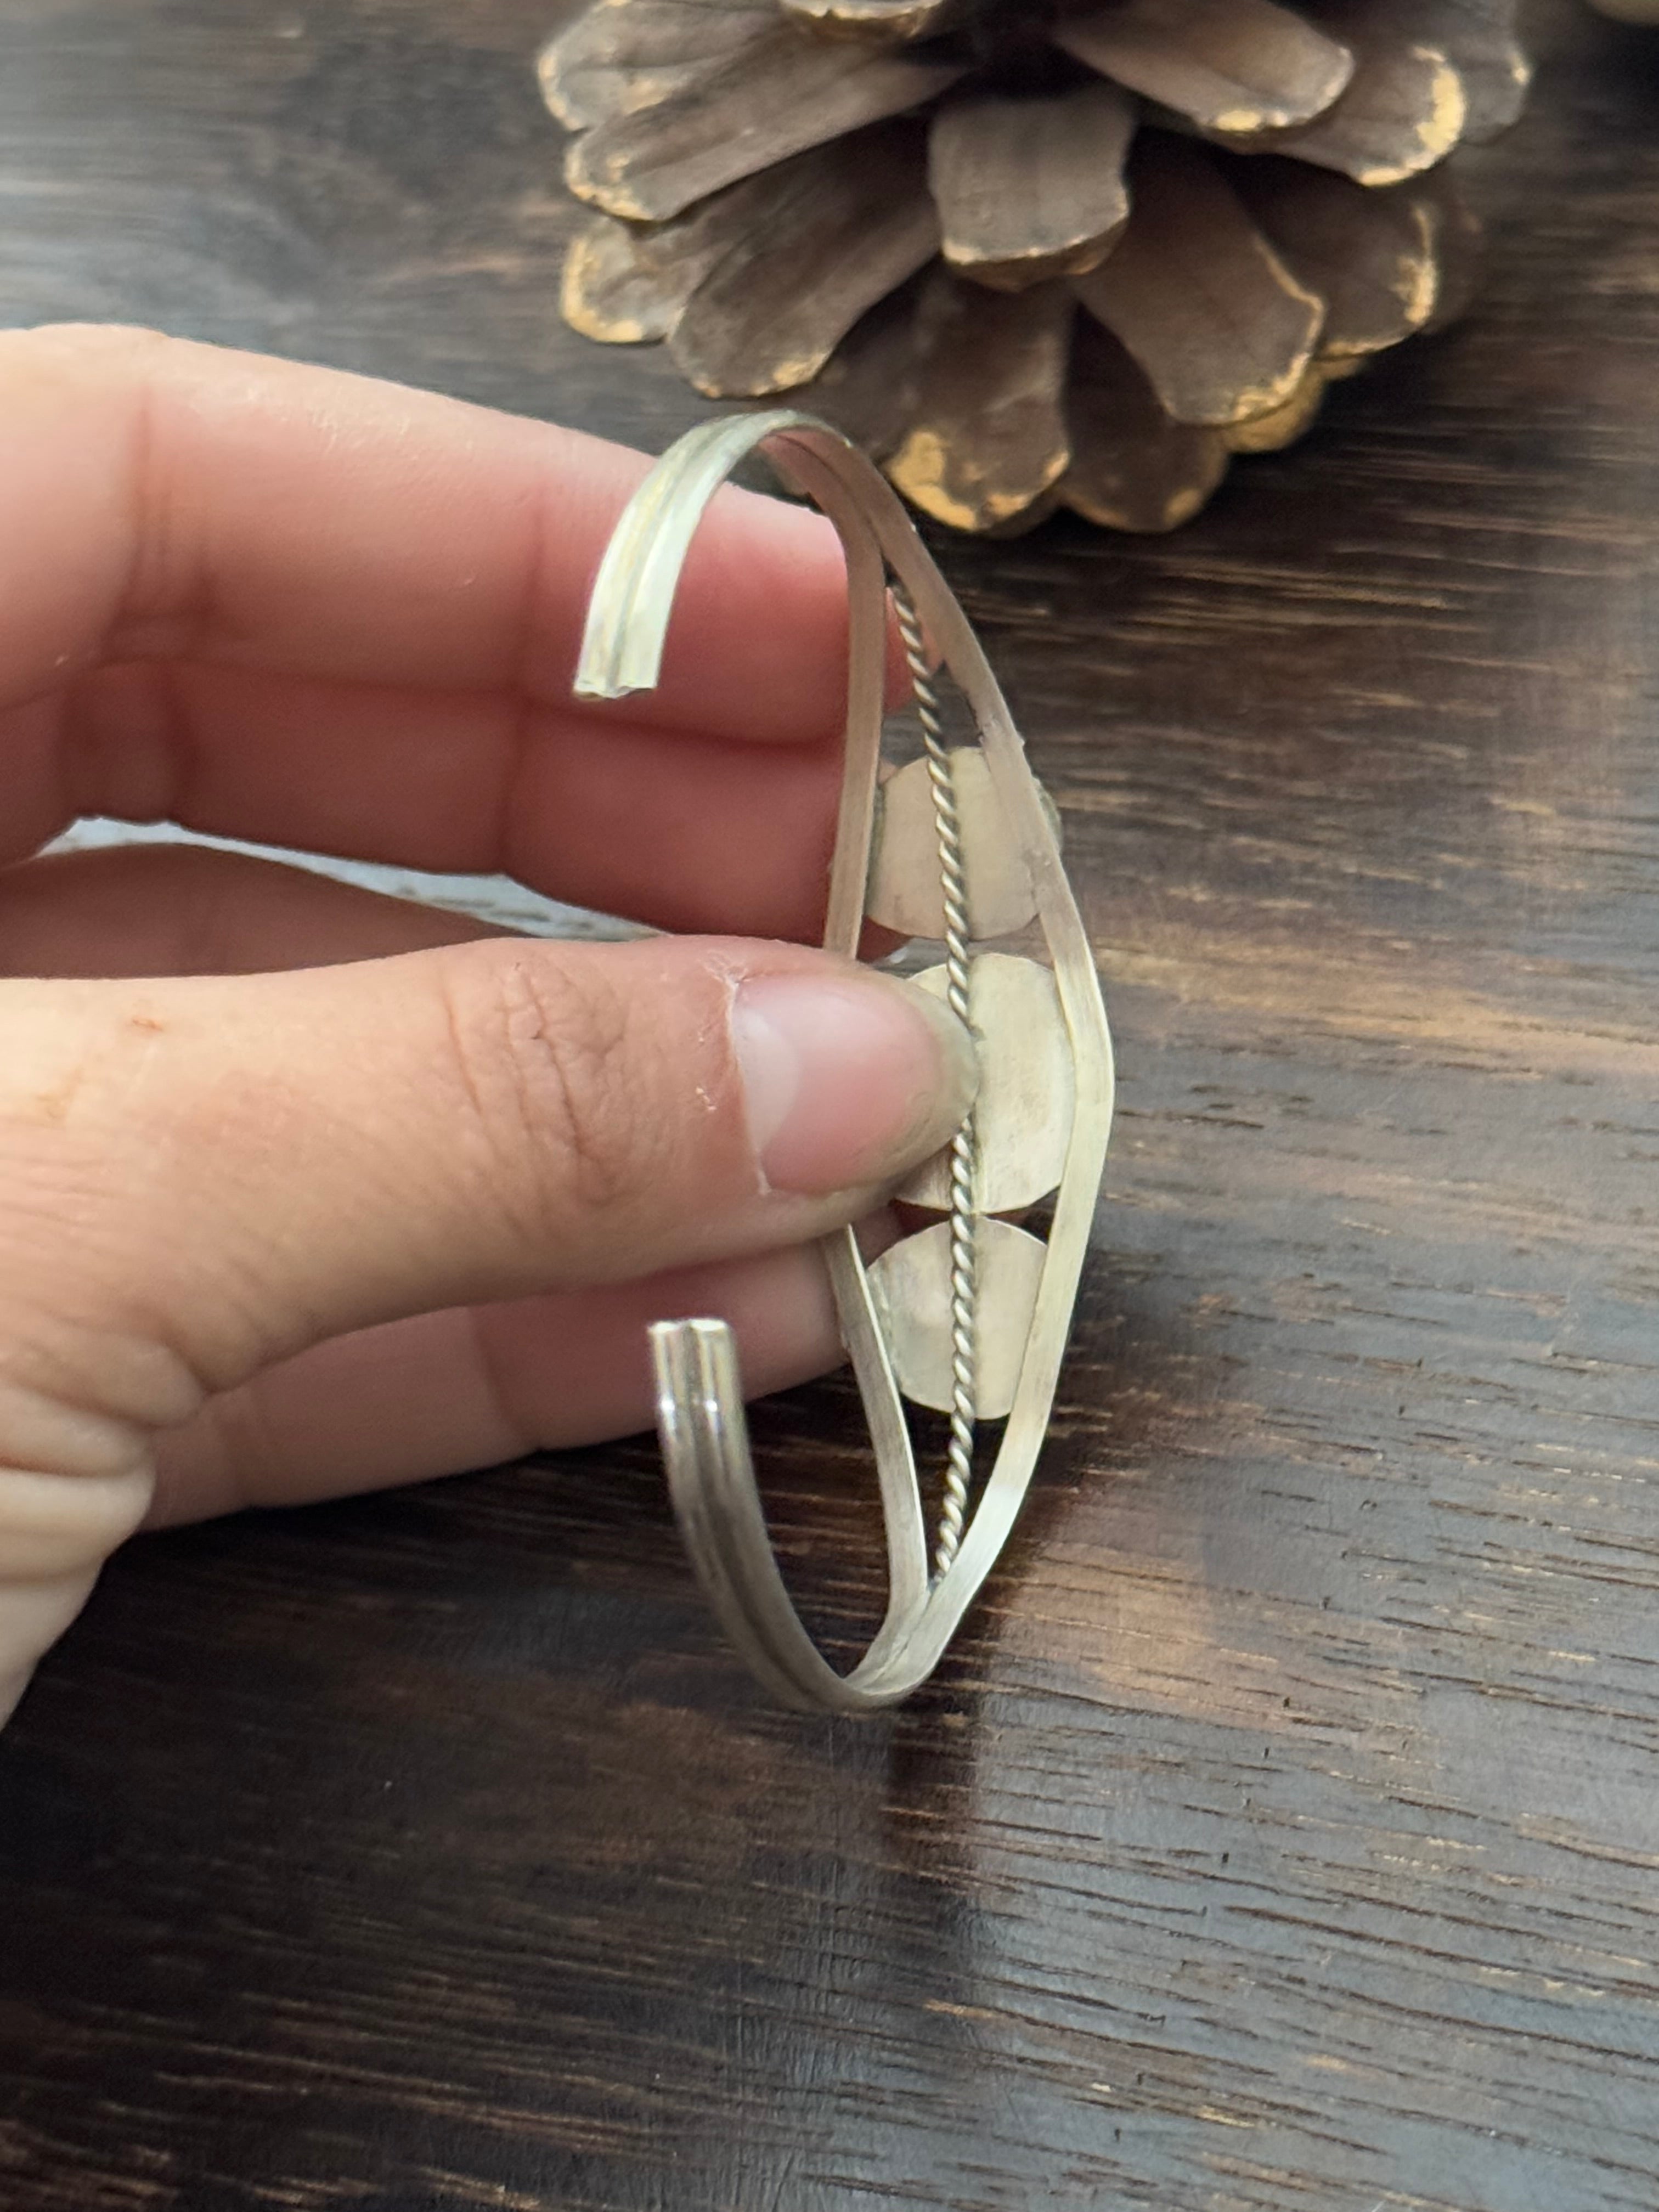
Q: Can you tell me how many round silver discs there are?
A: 3